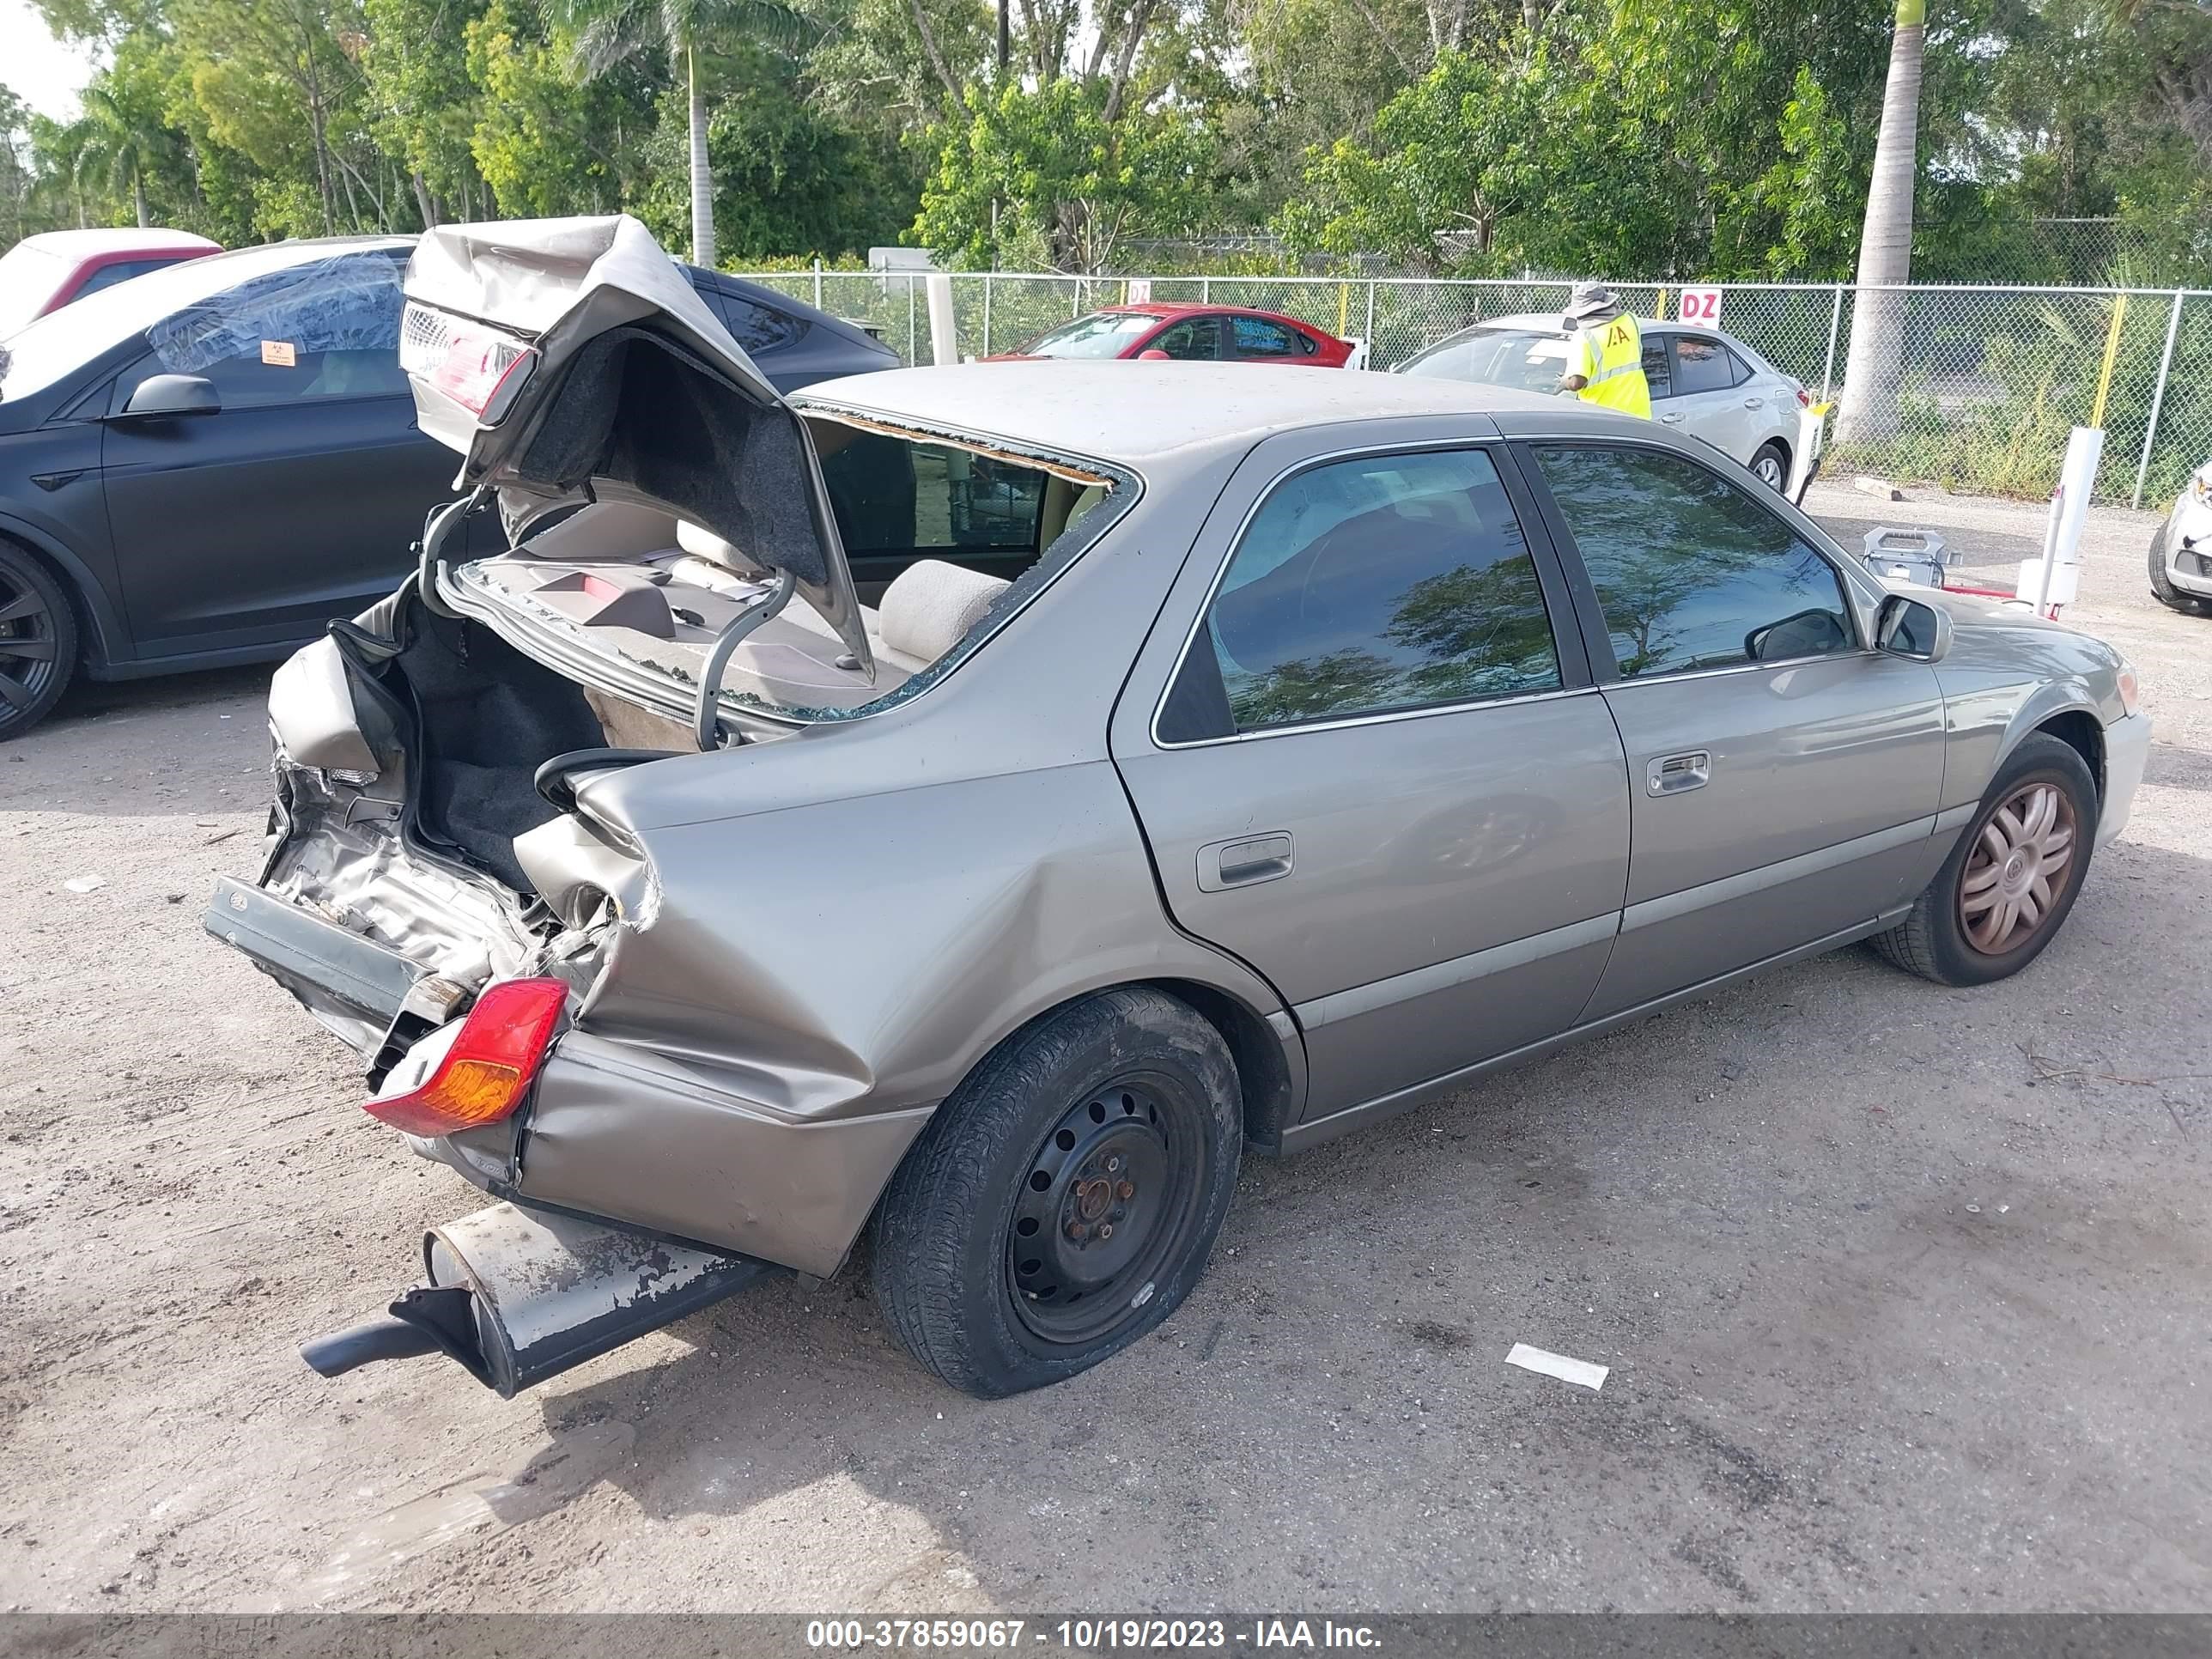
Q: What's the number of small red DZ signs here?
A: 2